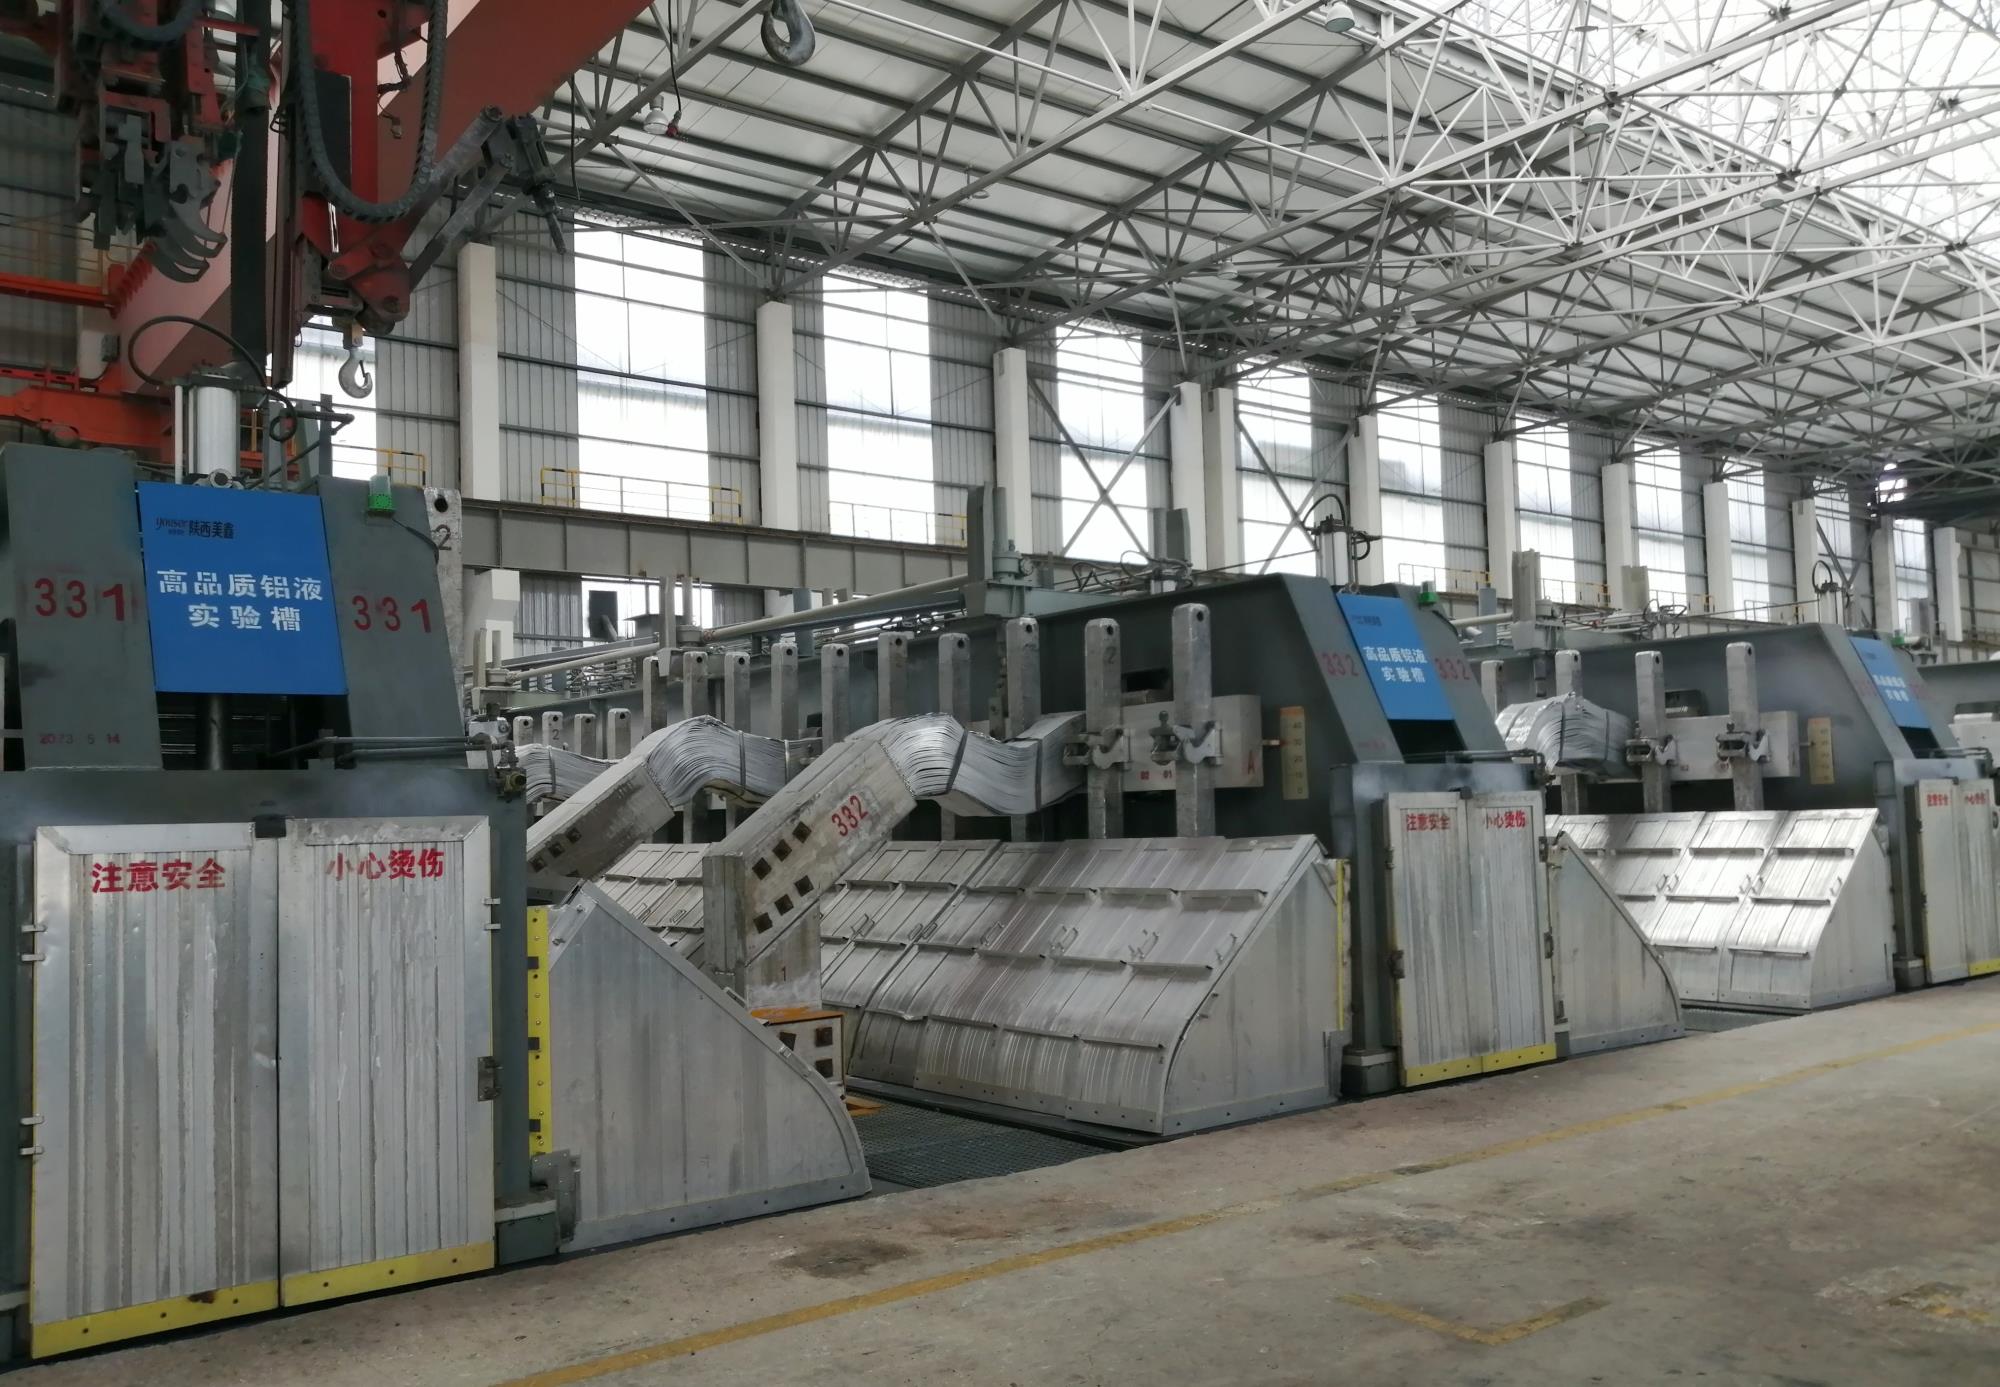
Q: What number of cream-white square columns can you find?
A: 12